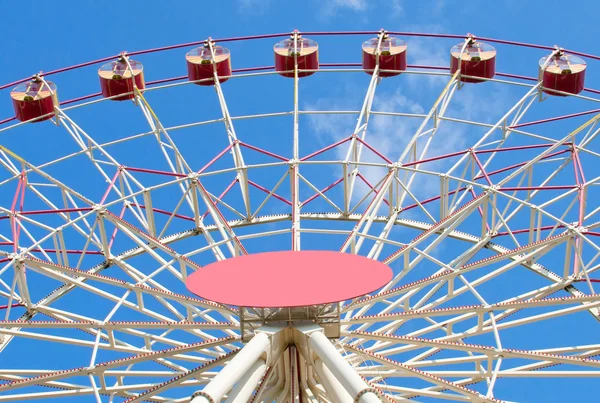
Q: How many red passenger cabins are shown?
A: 7